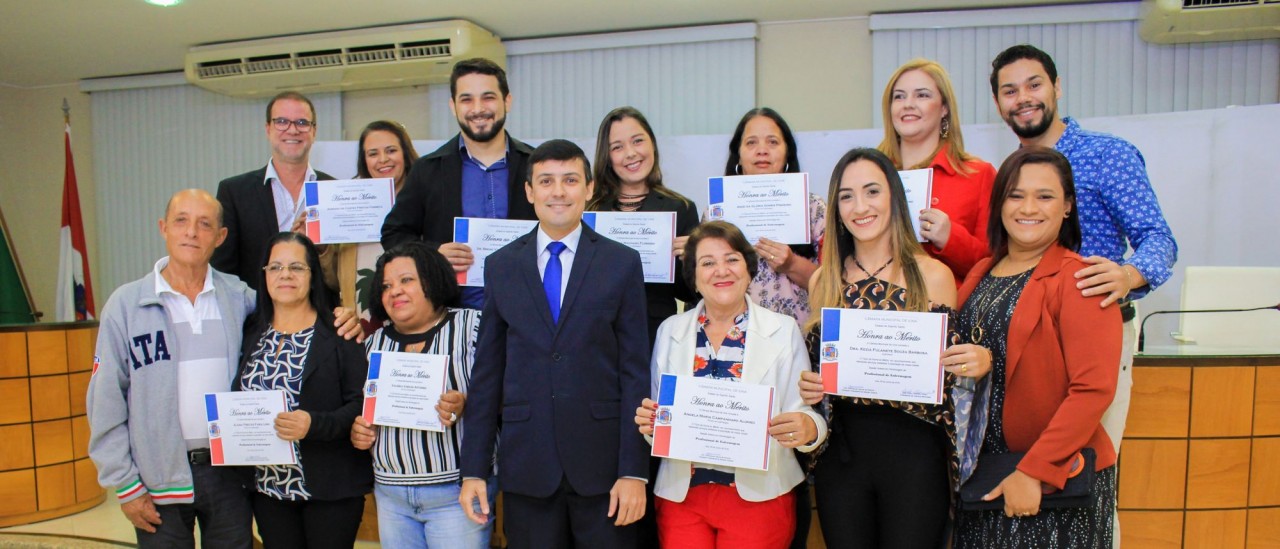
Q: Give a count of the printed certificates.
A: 9